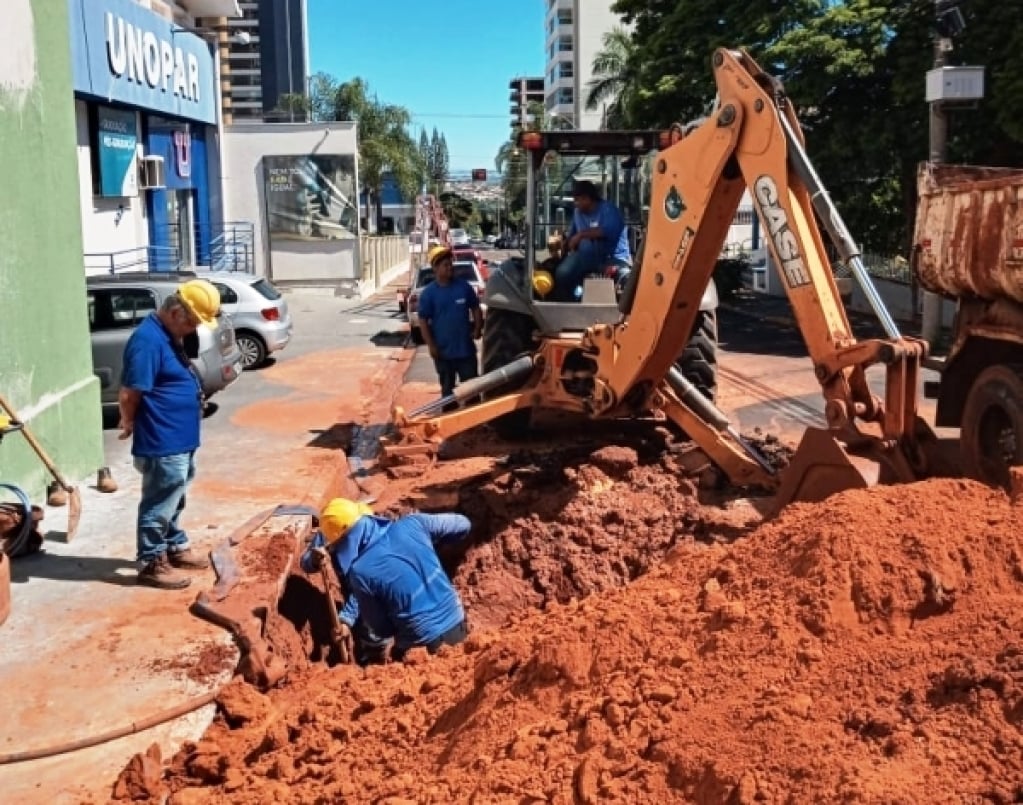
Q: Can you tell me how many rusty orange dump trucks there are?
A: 1